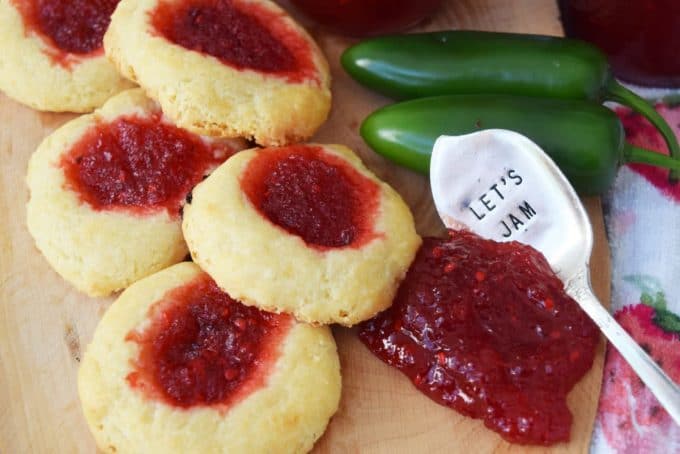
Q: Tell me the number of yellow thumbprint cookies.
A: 5